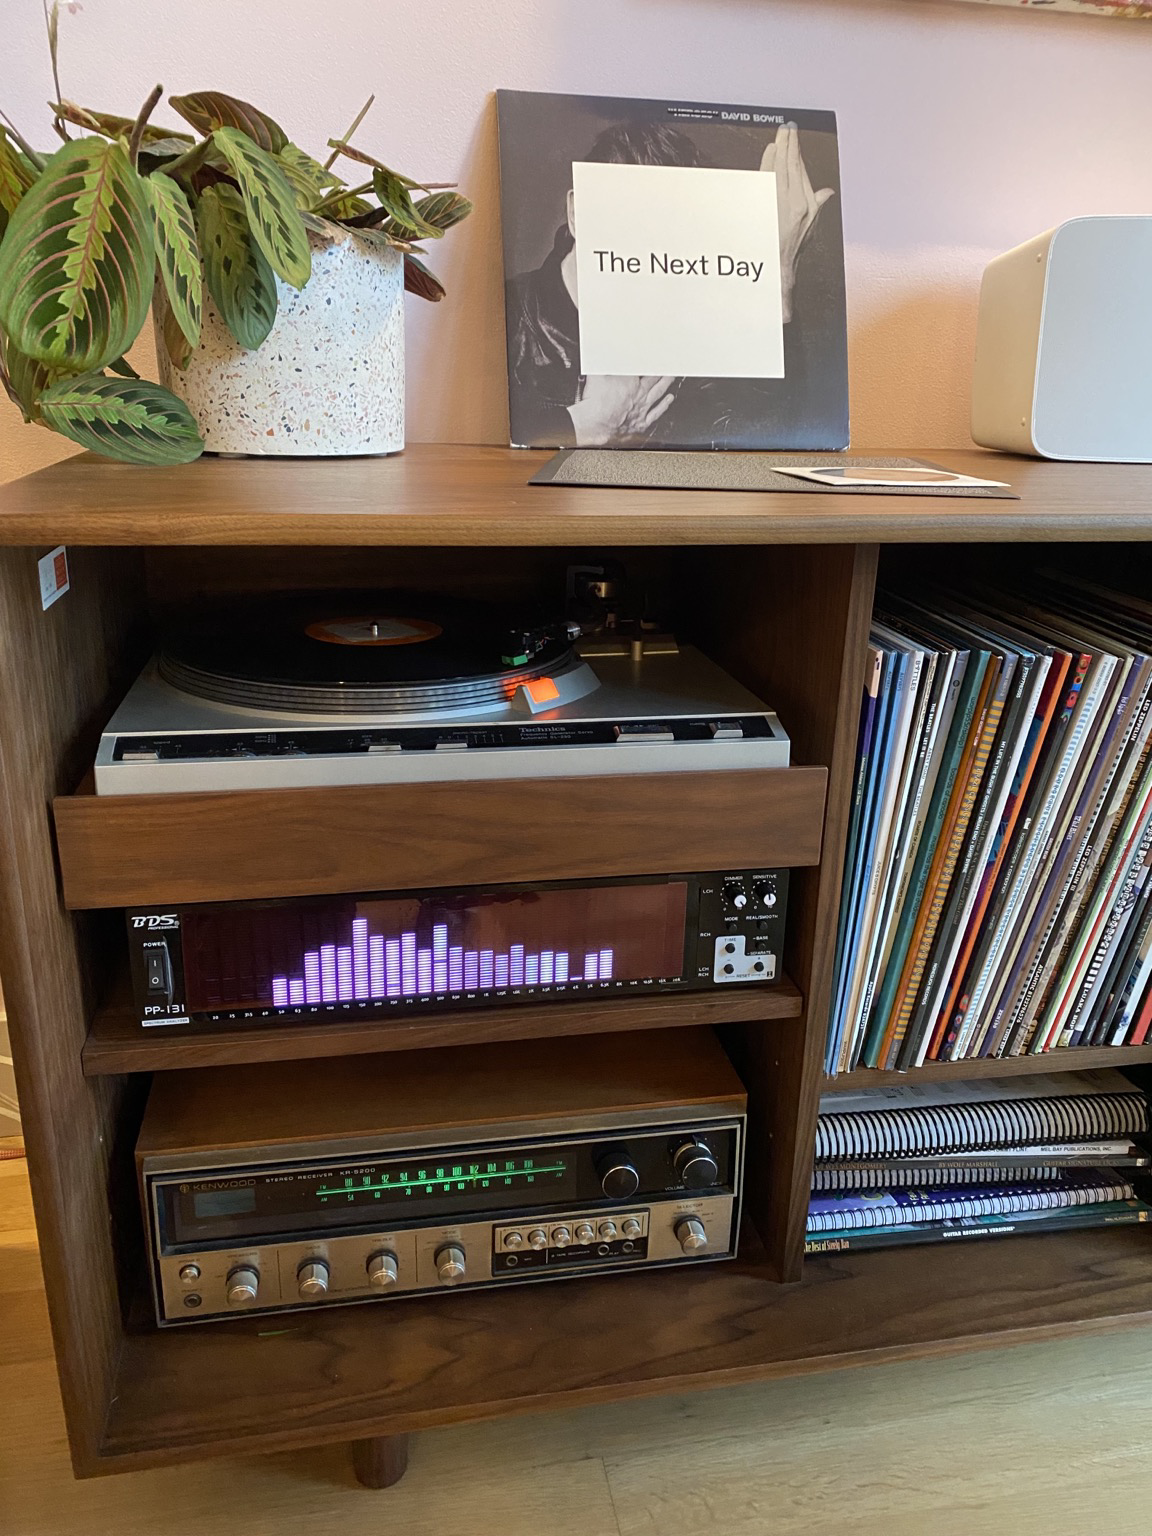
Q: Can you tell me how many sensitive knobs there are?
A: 1